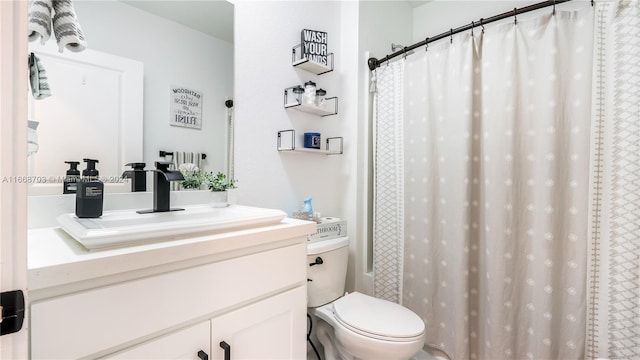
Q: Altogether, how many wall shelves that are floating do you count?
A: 3